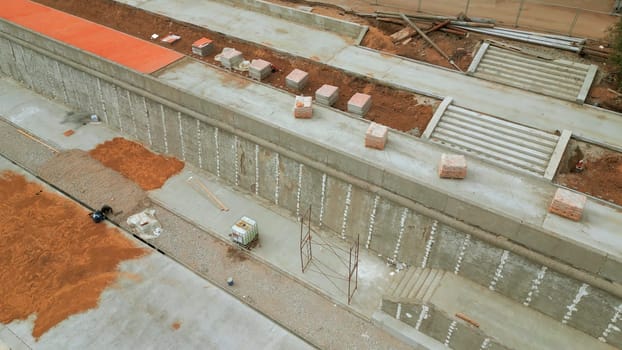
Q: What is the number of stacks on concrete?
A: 4